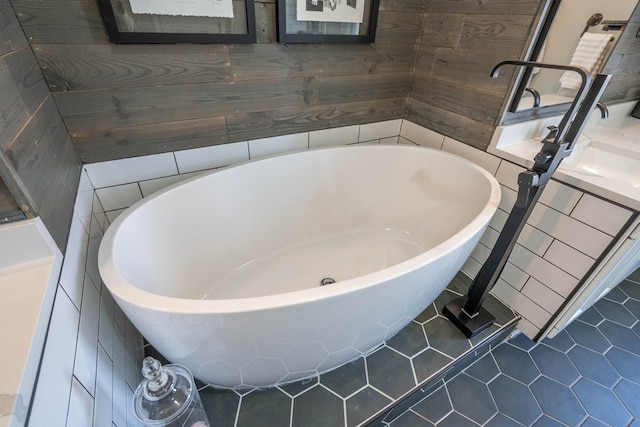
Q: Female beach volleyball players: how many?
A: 0